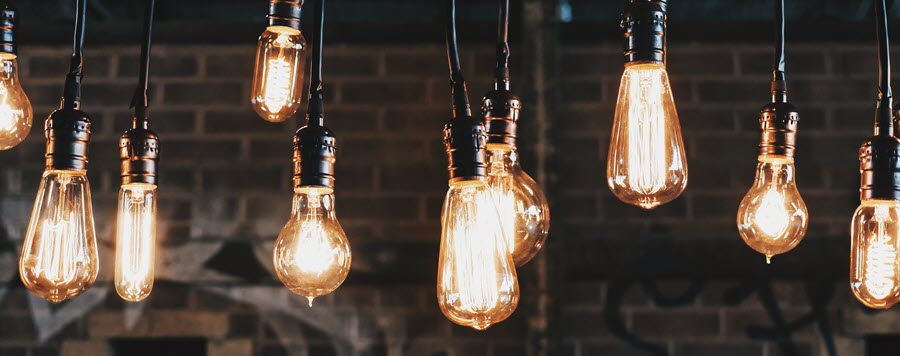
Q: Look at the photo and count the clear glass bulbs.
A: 10